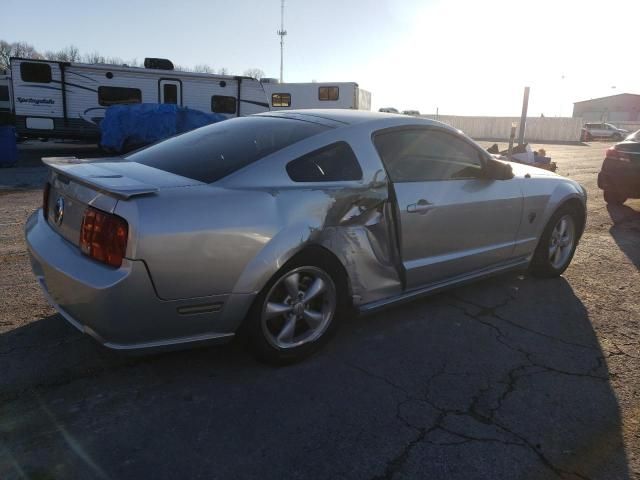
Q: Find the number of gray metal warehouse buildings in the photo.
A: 1